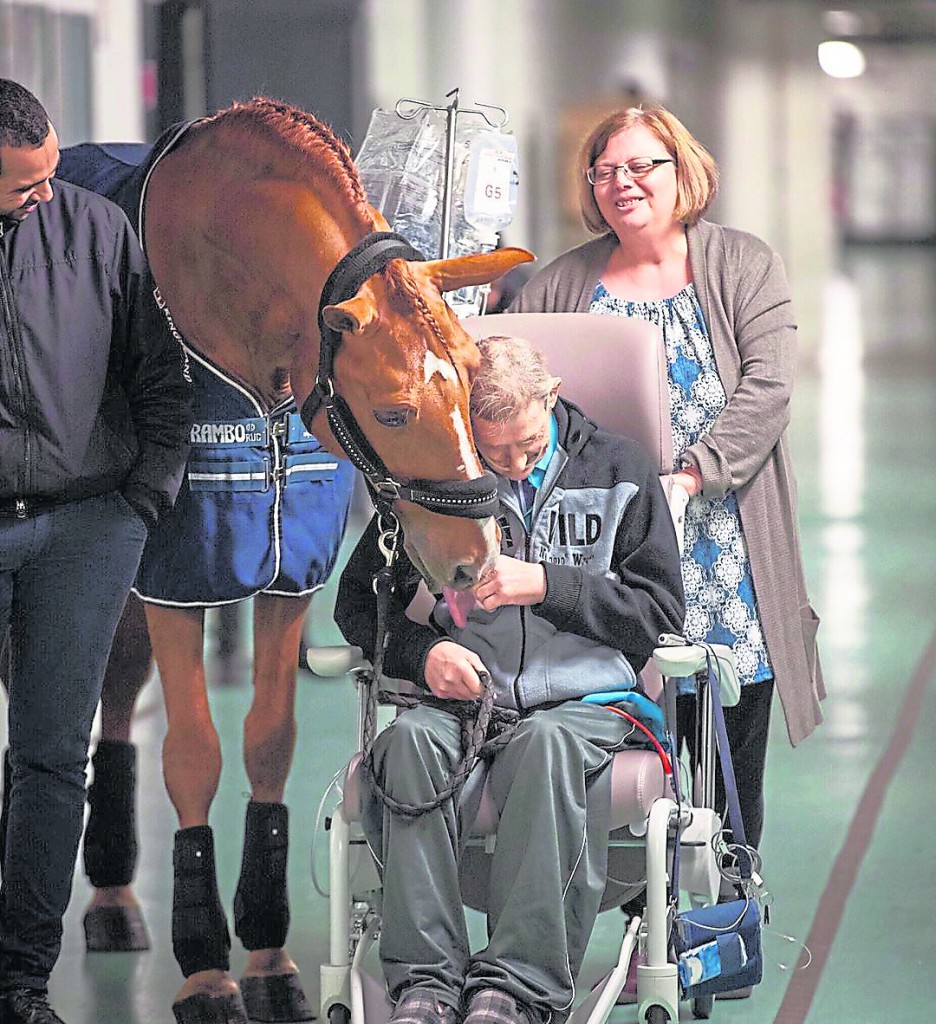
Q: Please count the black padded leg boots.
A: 3